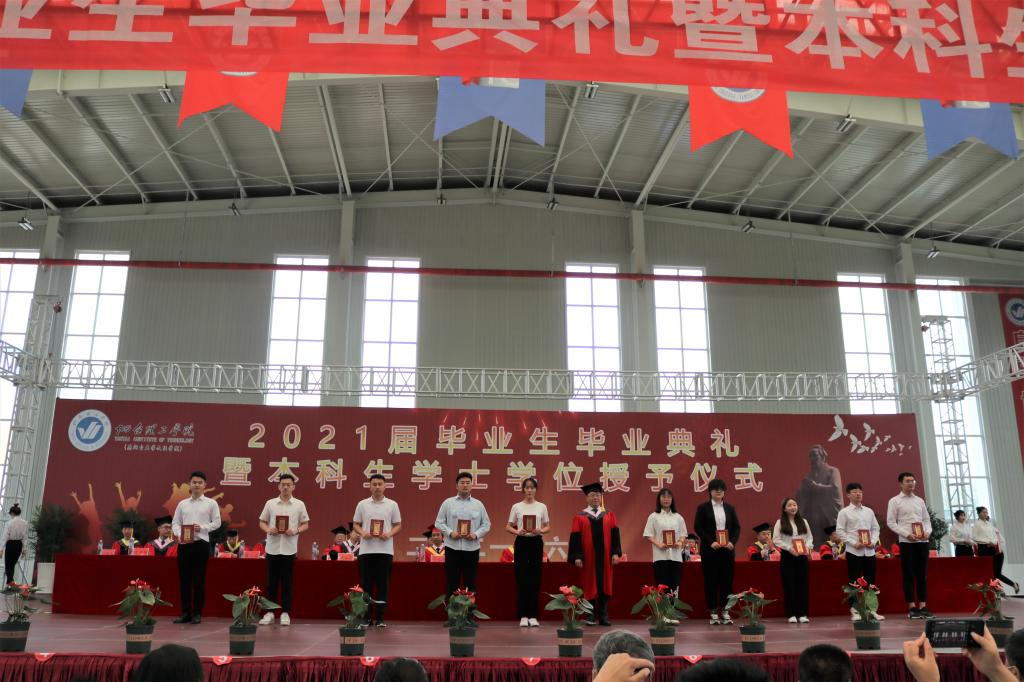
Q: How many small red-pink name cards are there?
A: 11